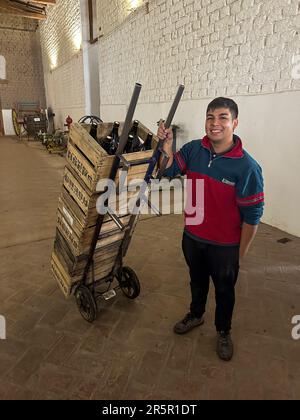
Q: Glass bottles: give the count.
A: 6